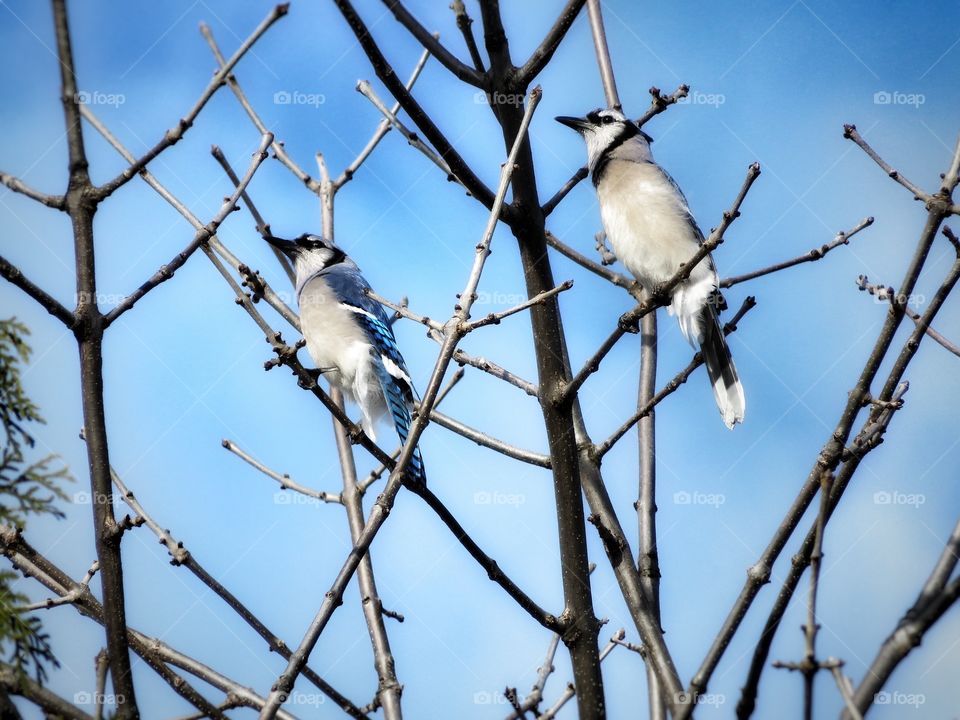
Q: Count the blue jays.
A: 2